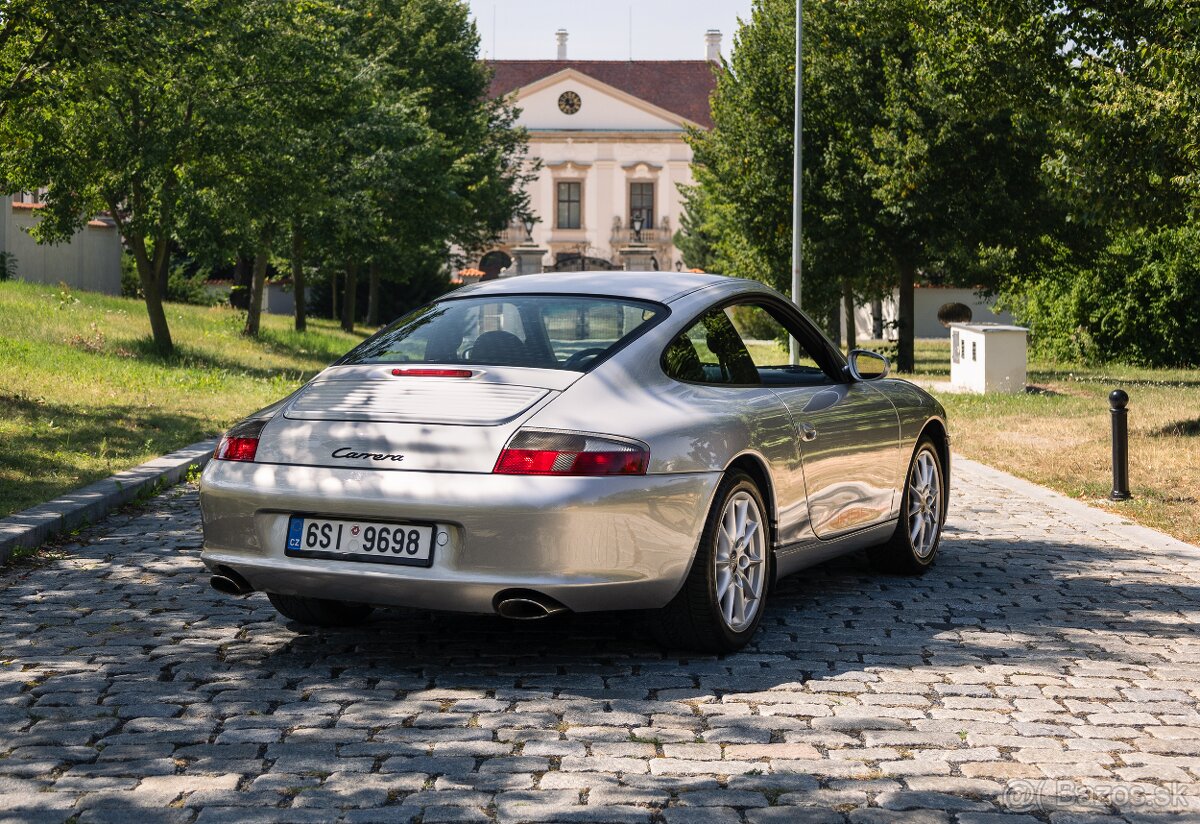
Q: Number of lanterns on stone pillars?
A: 2